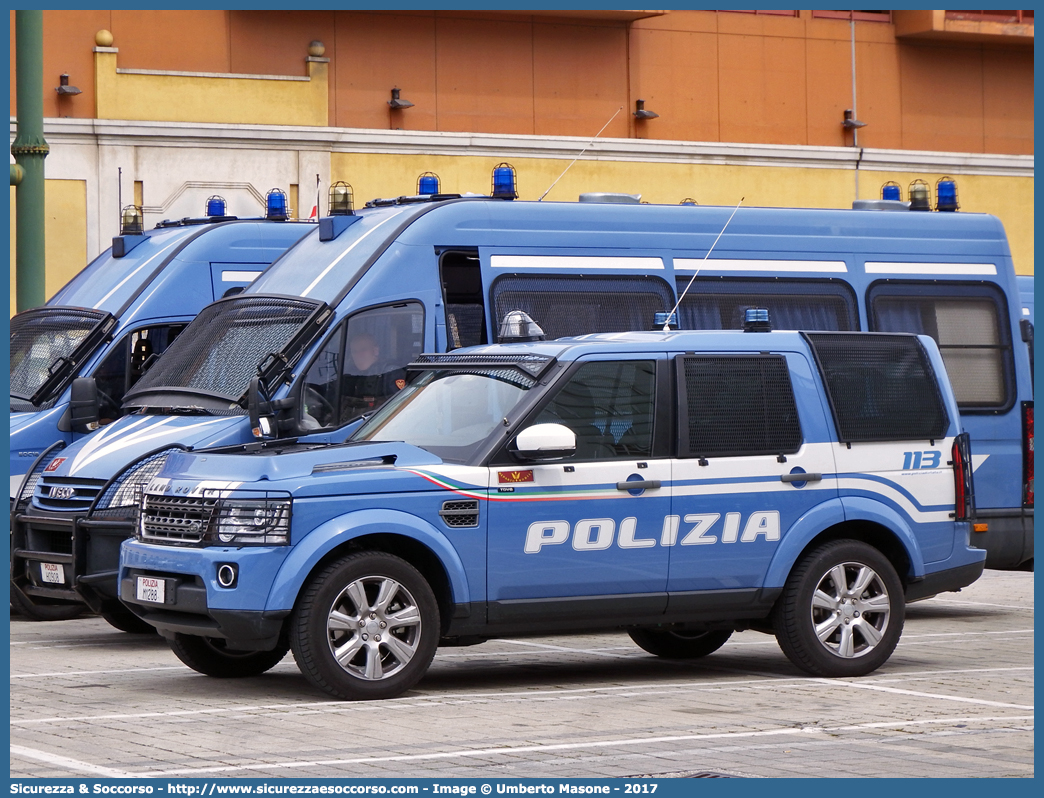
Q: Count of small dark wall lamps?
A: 4